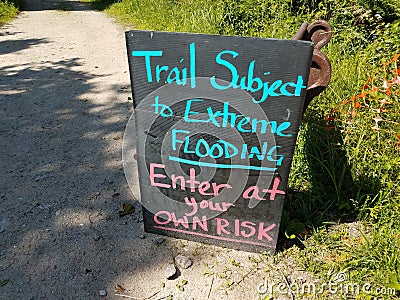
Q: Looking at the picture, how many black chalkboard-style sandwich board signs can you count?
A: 1